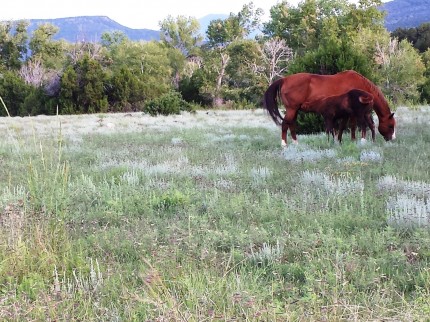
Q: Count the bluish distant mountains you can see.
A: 3